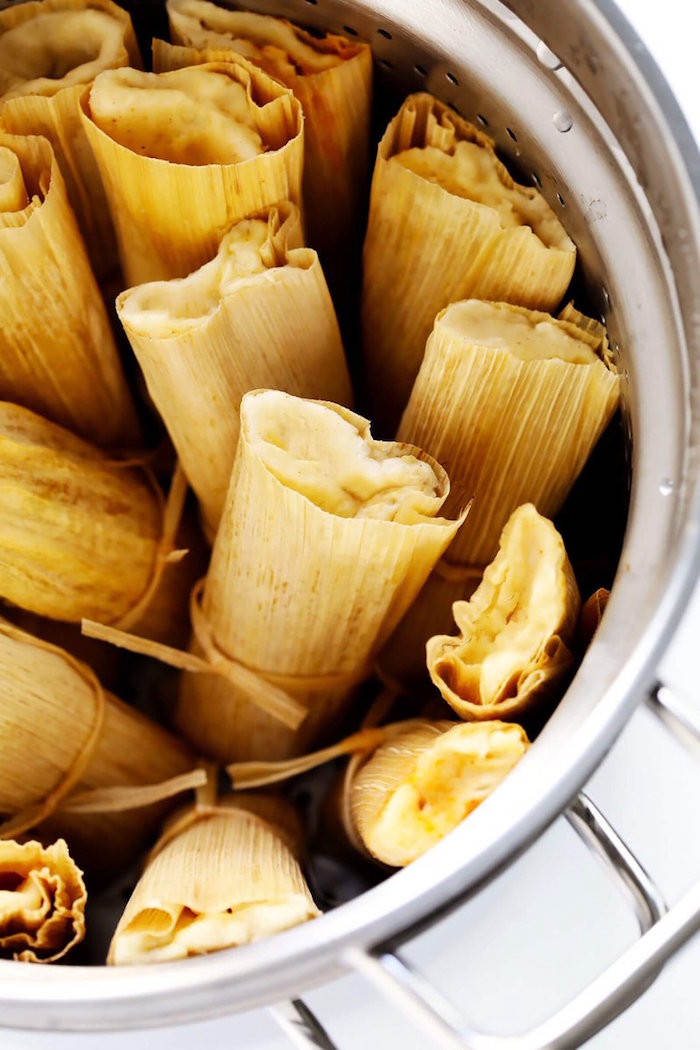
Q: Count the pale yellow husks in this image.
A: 14